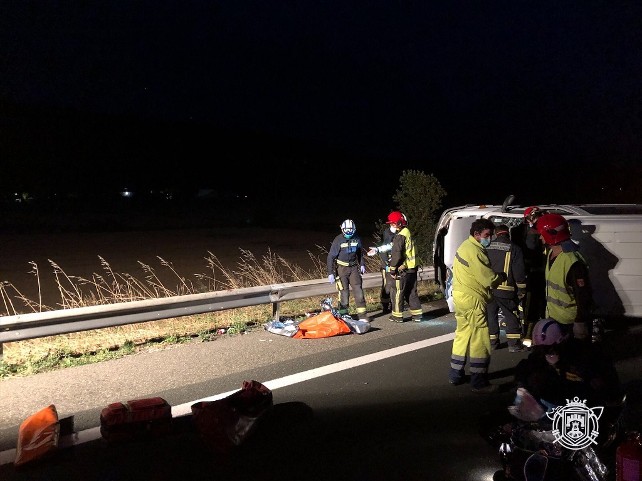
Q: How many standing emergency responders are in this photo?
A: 7